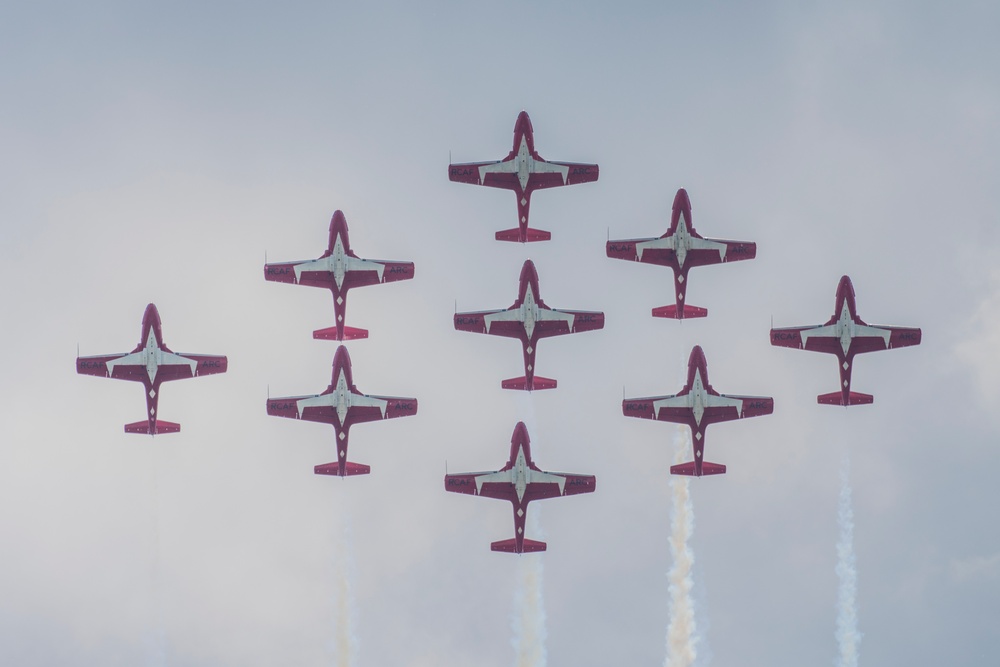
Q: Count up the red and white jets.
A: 9